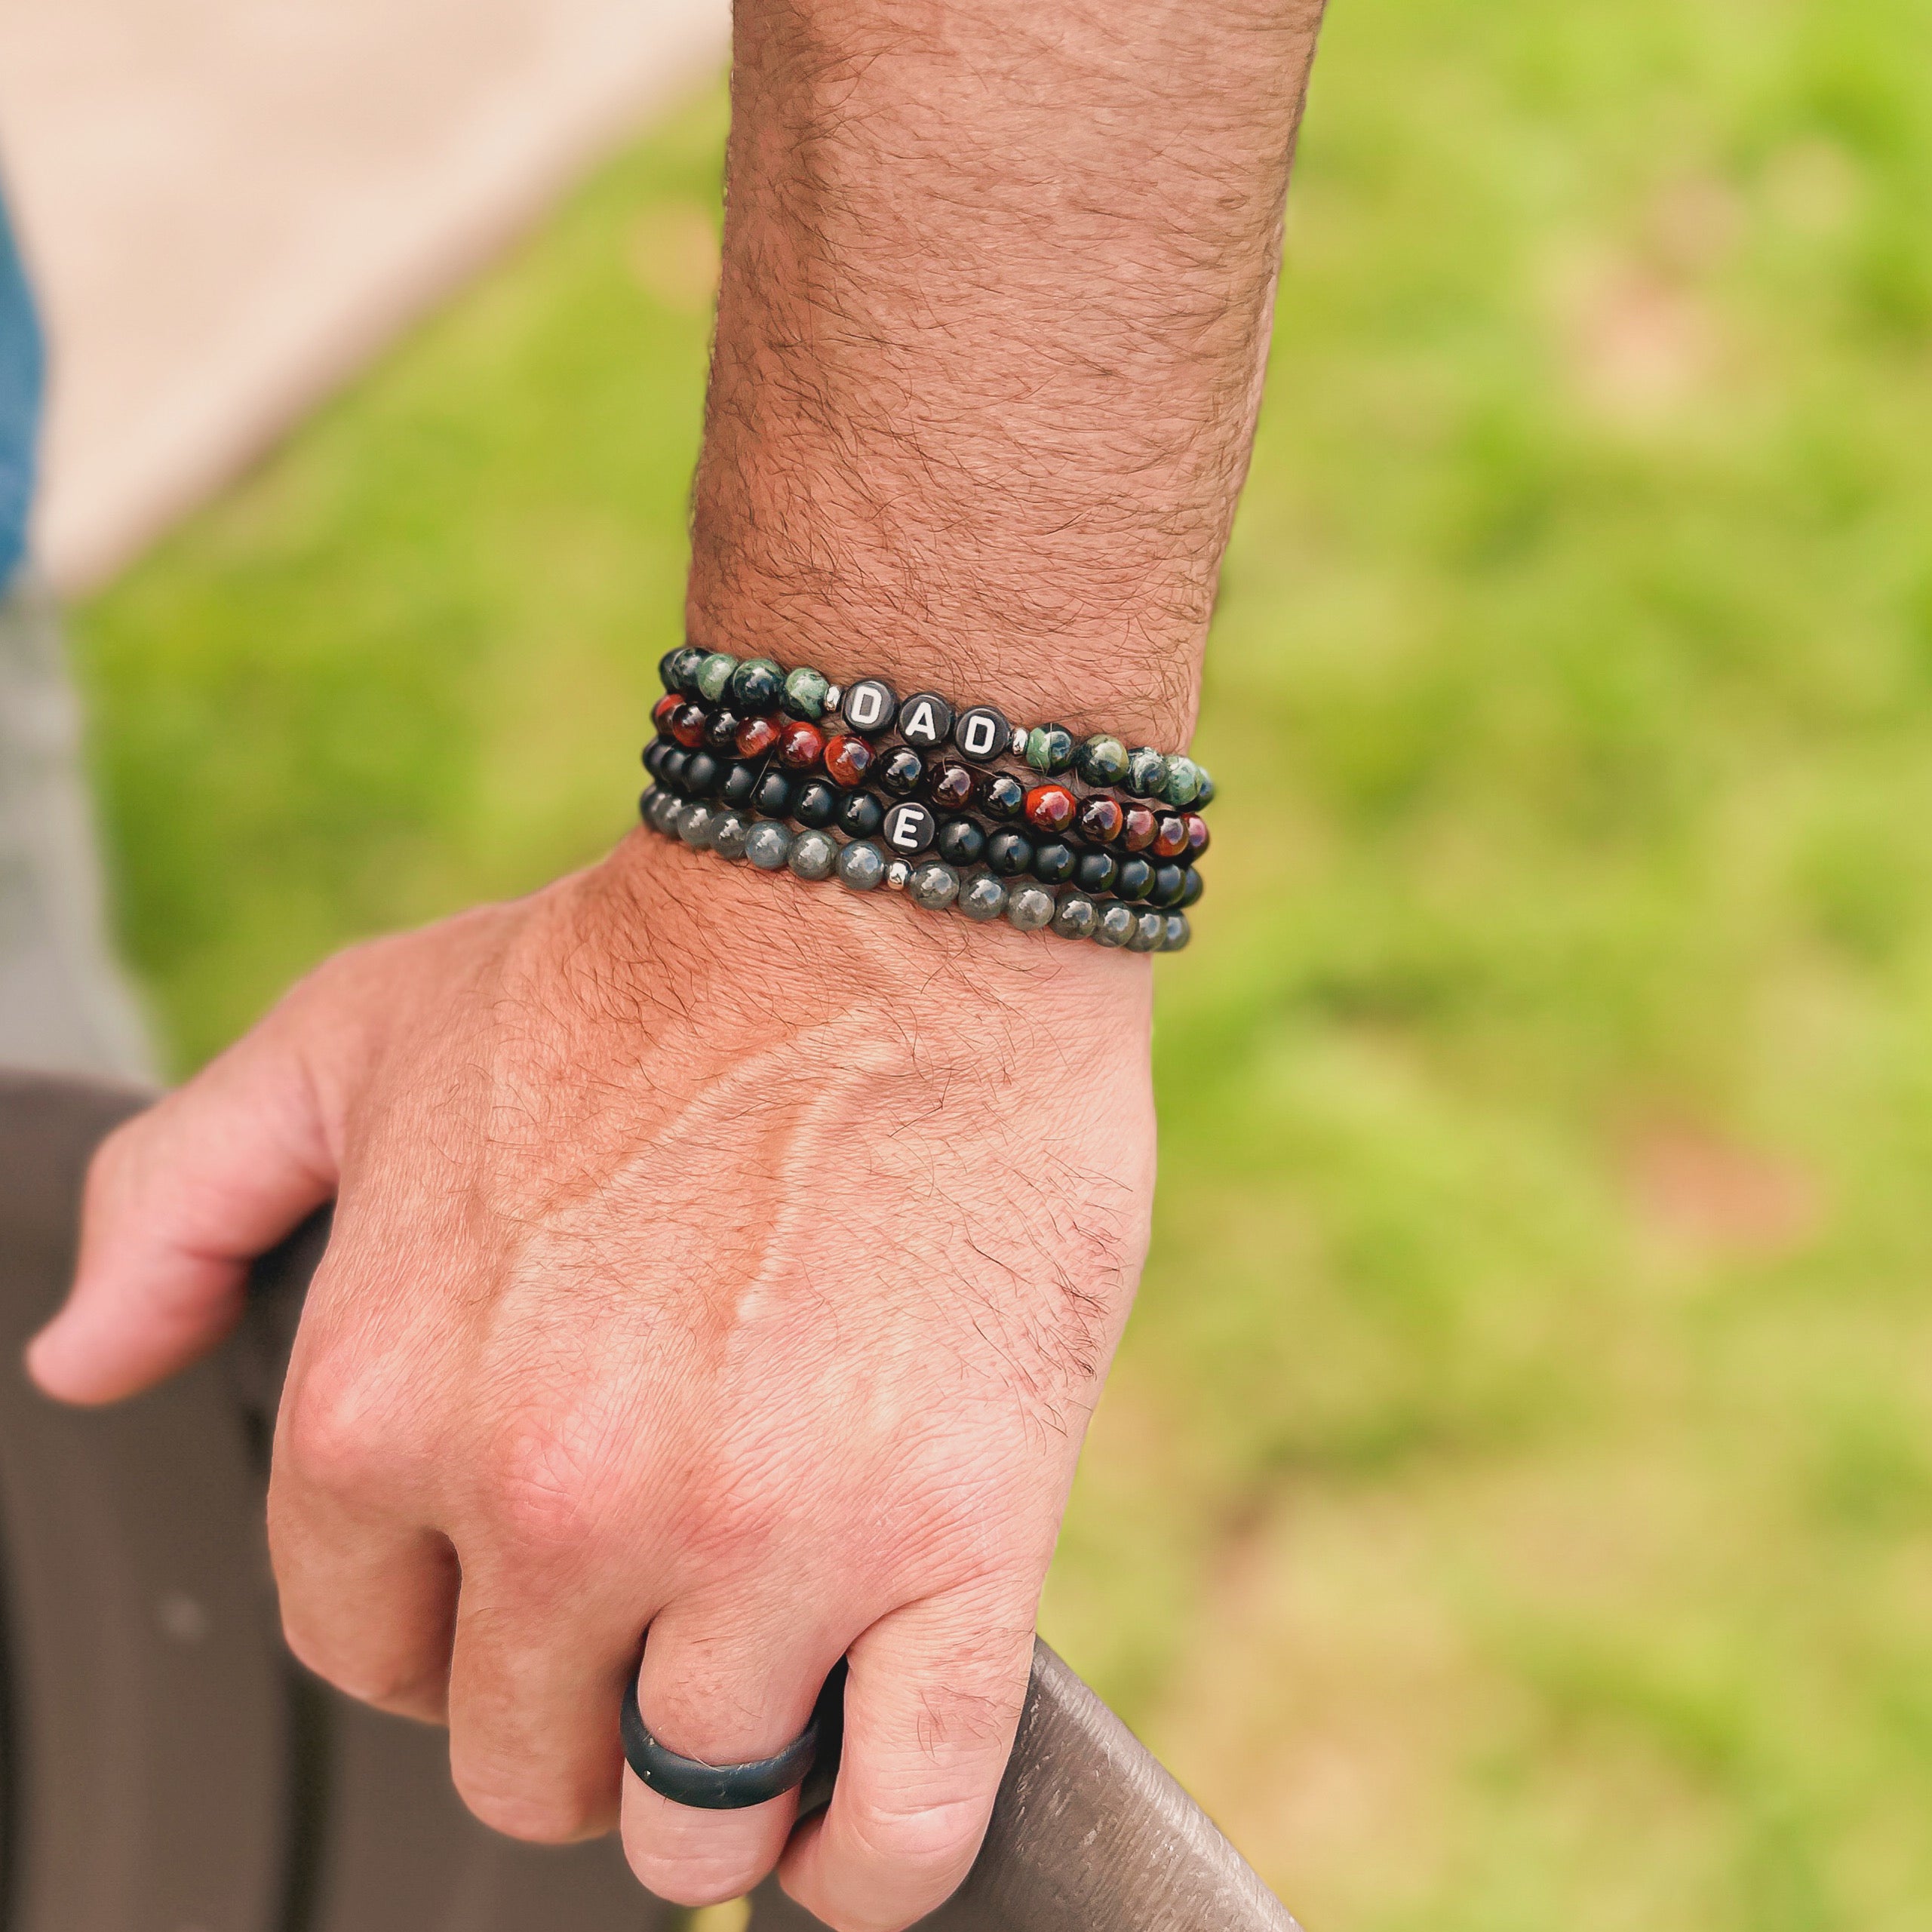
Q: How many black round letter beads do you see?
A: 4